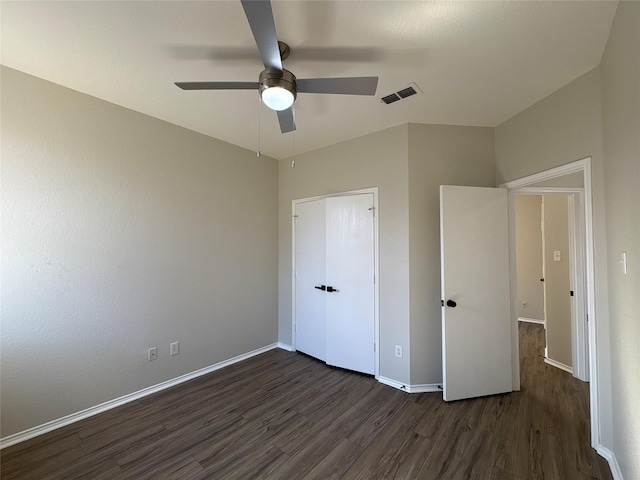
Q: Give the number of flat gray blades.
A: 4